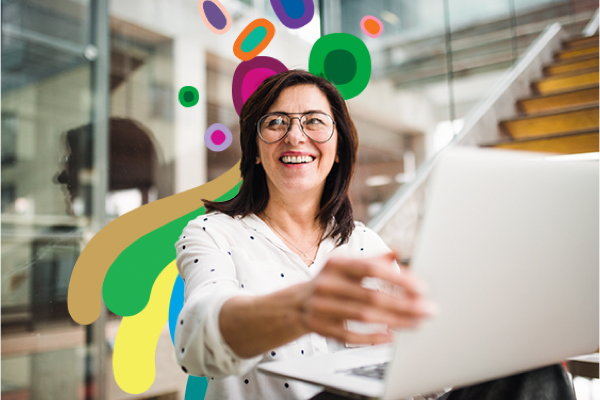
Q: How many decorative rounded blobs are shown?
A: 8